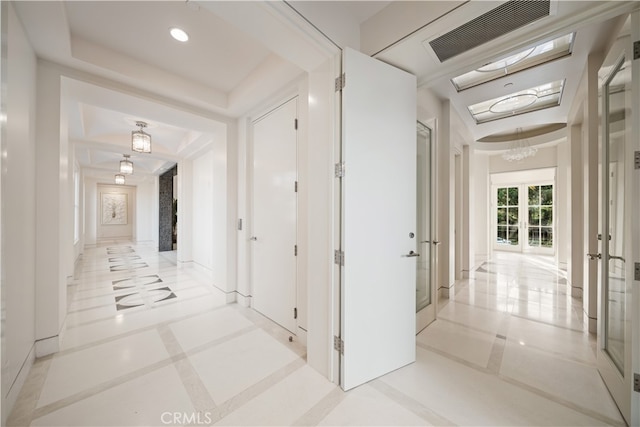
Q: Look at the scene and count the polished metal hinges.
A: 12